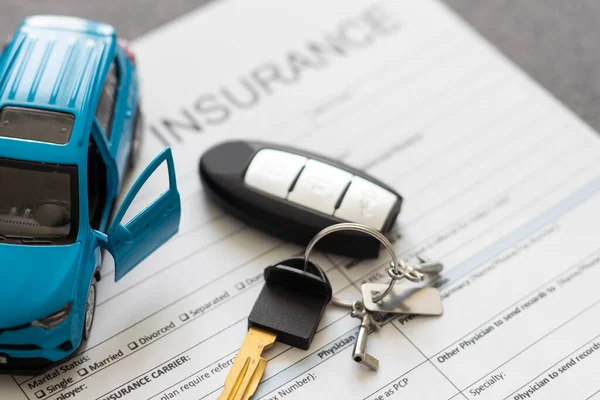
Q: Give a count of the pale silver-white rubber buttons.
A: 3